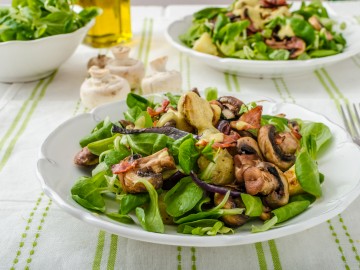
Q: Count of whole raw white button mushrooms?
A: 3